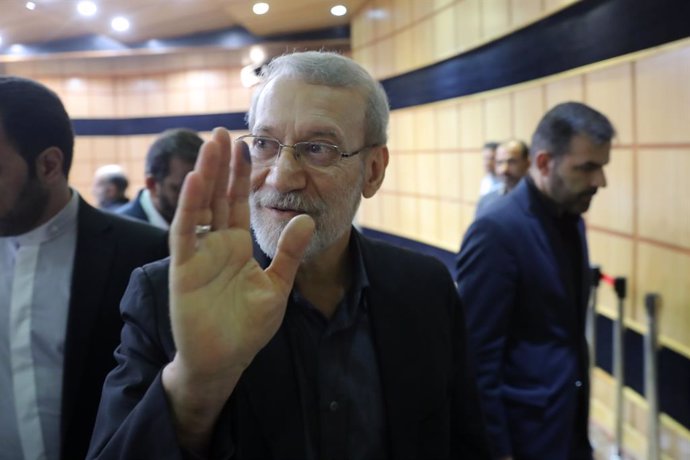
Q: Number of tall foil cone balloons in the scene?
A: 0